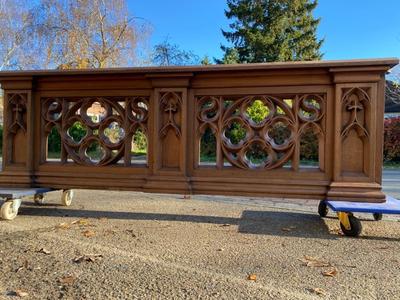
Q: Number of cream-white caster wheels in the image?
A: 2